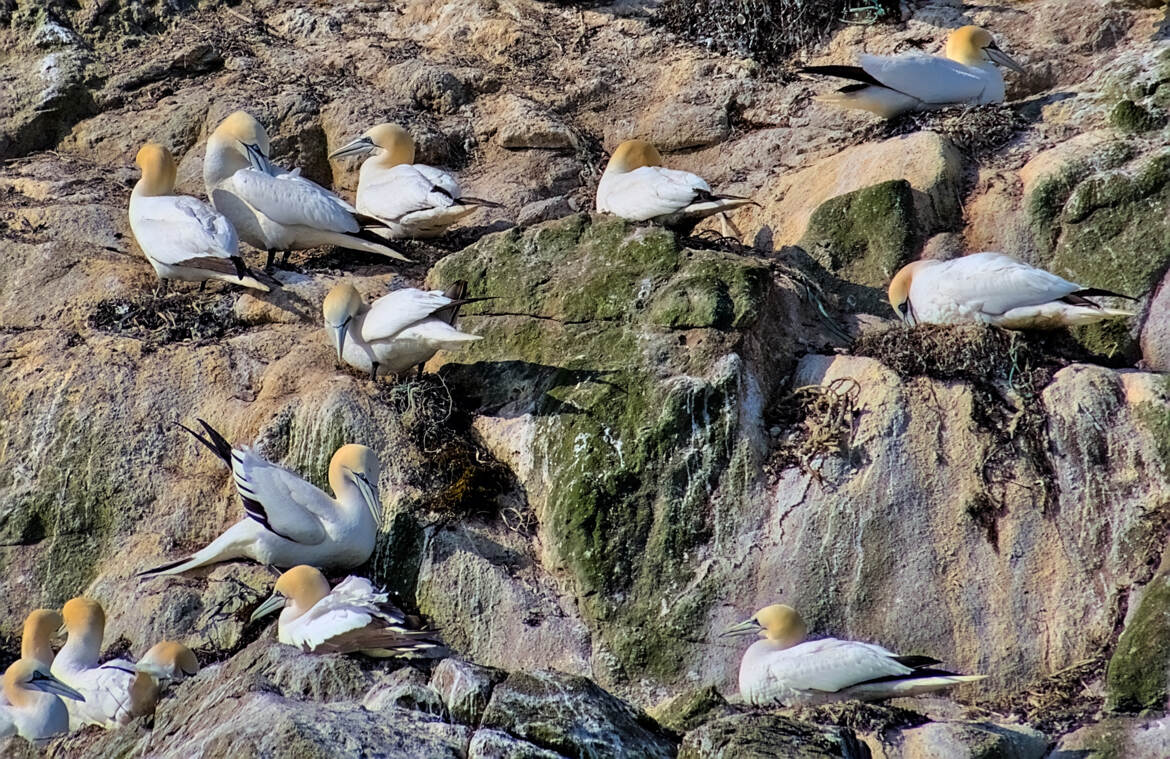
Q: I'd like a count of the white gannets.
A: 14